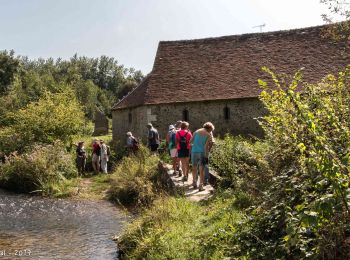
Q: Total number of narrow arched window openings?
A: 3